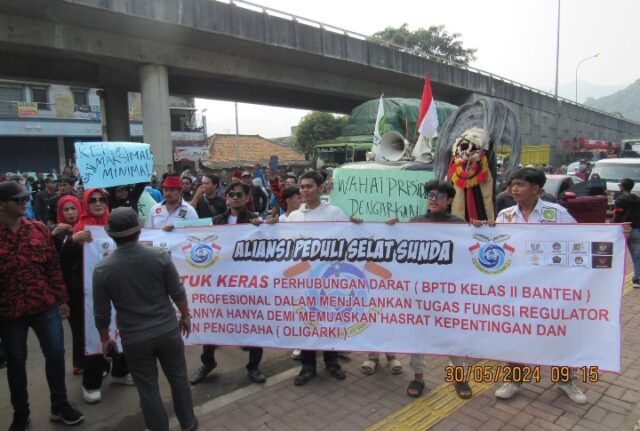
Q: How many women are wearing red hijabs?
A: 2